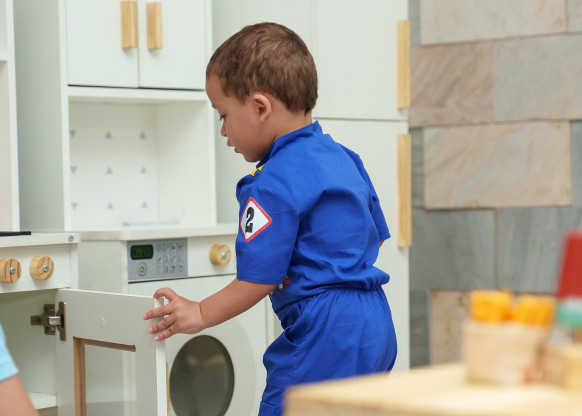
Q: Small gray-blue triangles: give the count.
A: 9